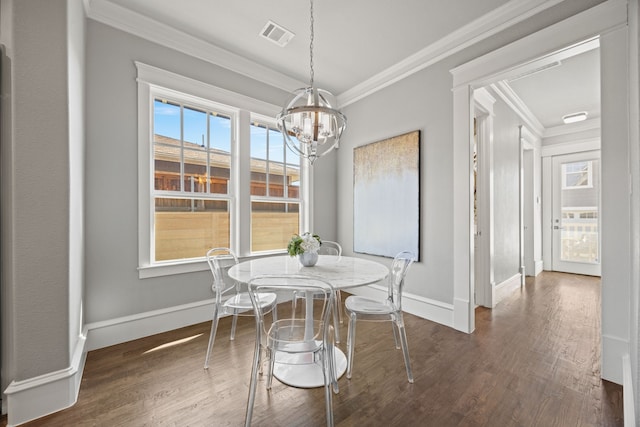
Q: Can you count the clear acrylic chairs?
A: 4